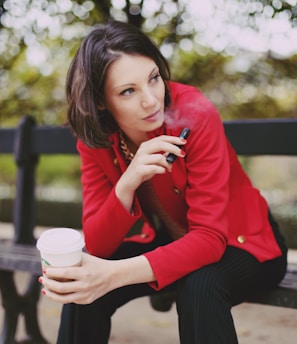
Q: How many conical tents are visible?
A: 0